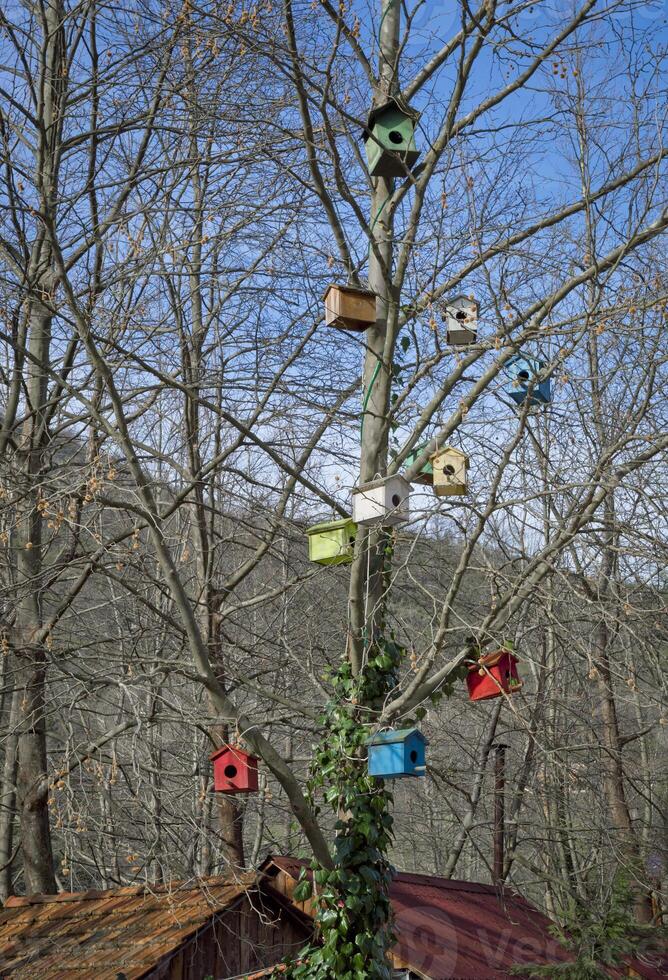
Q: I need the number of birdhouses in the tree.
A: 11